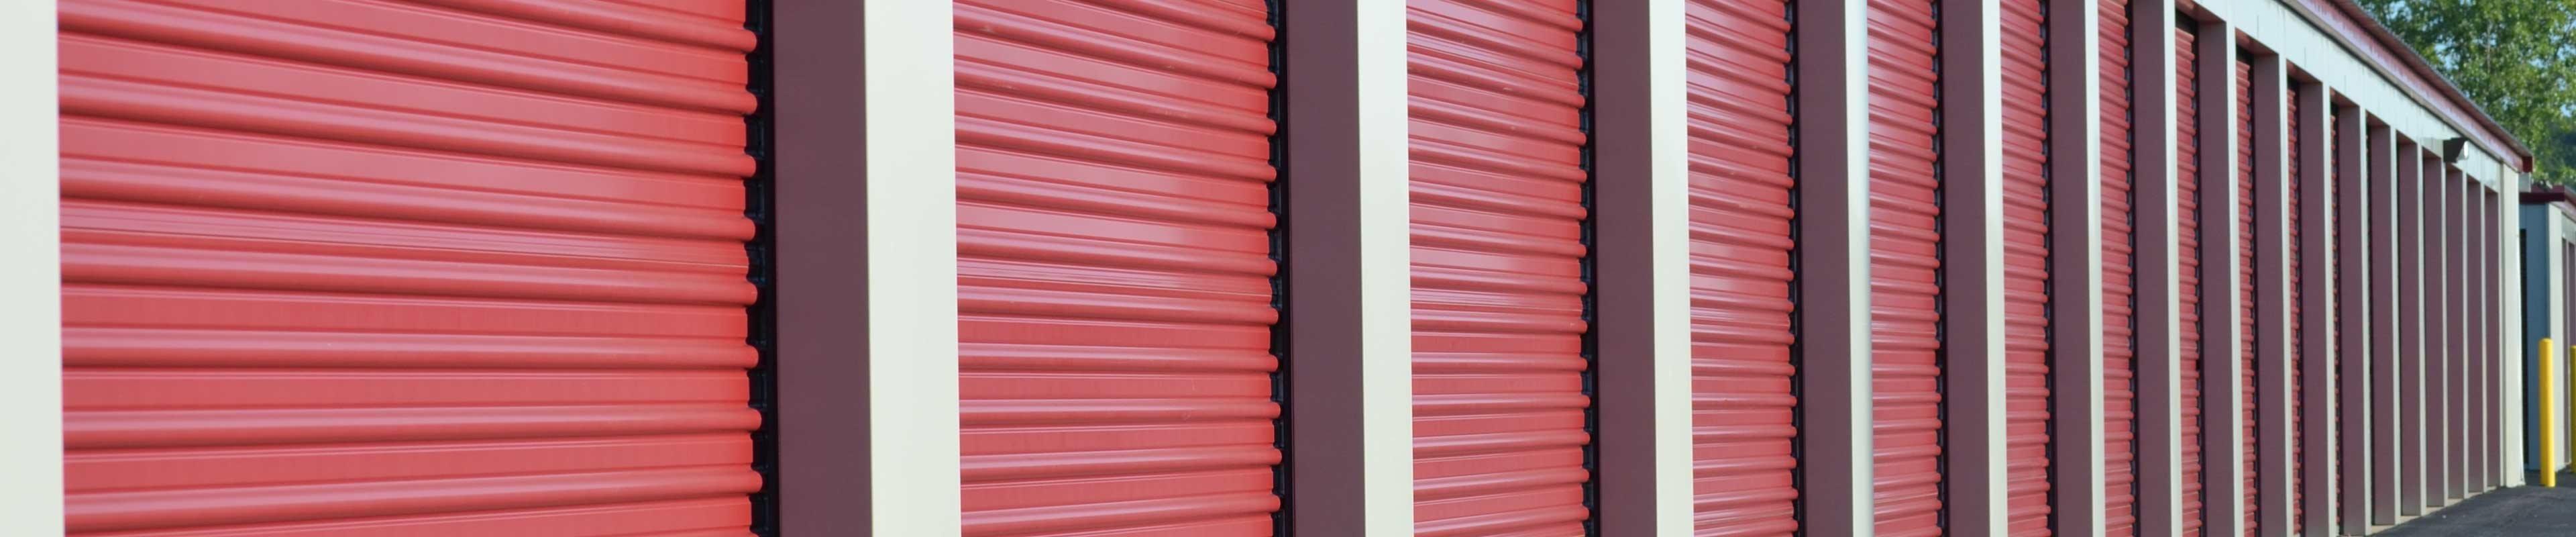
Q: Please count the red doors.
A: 11